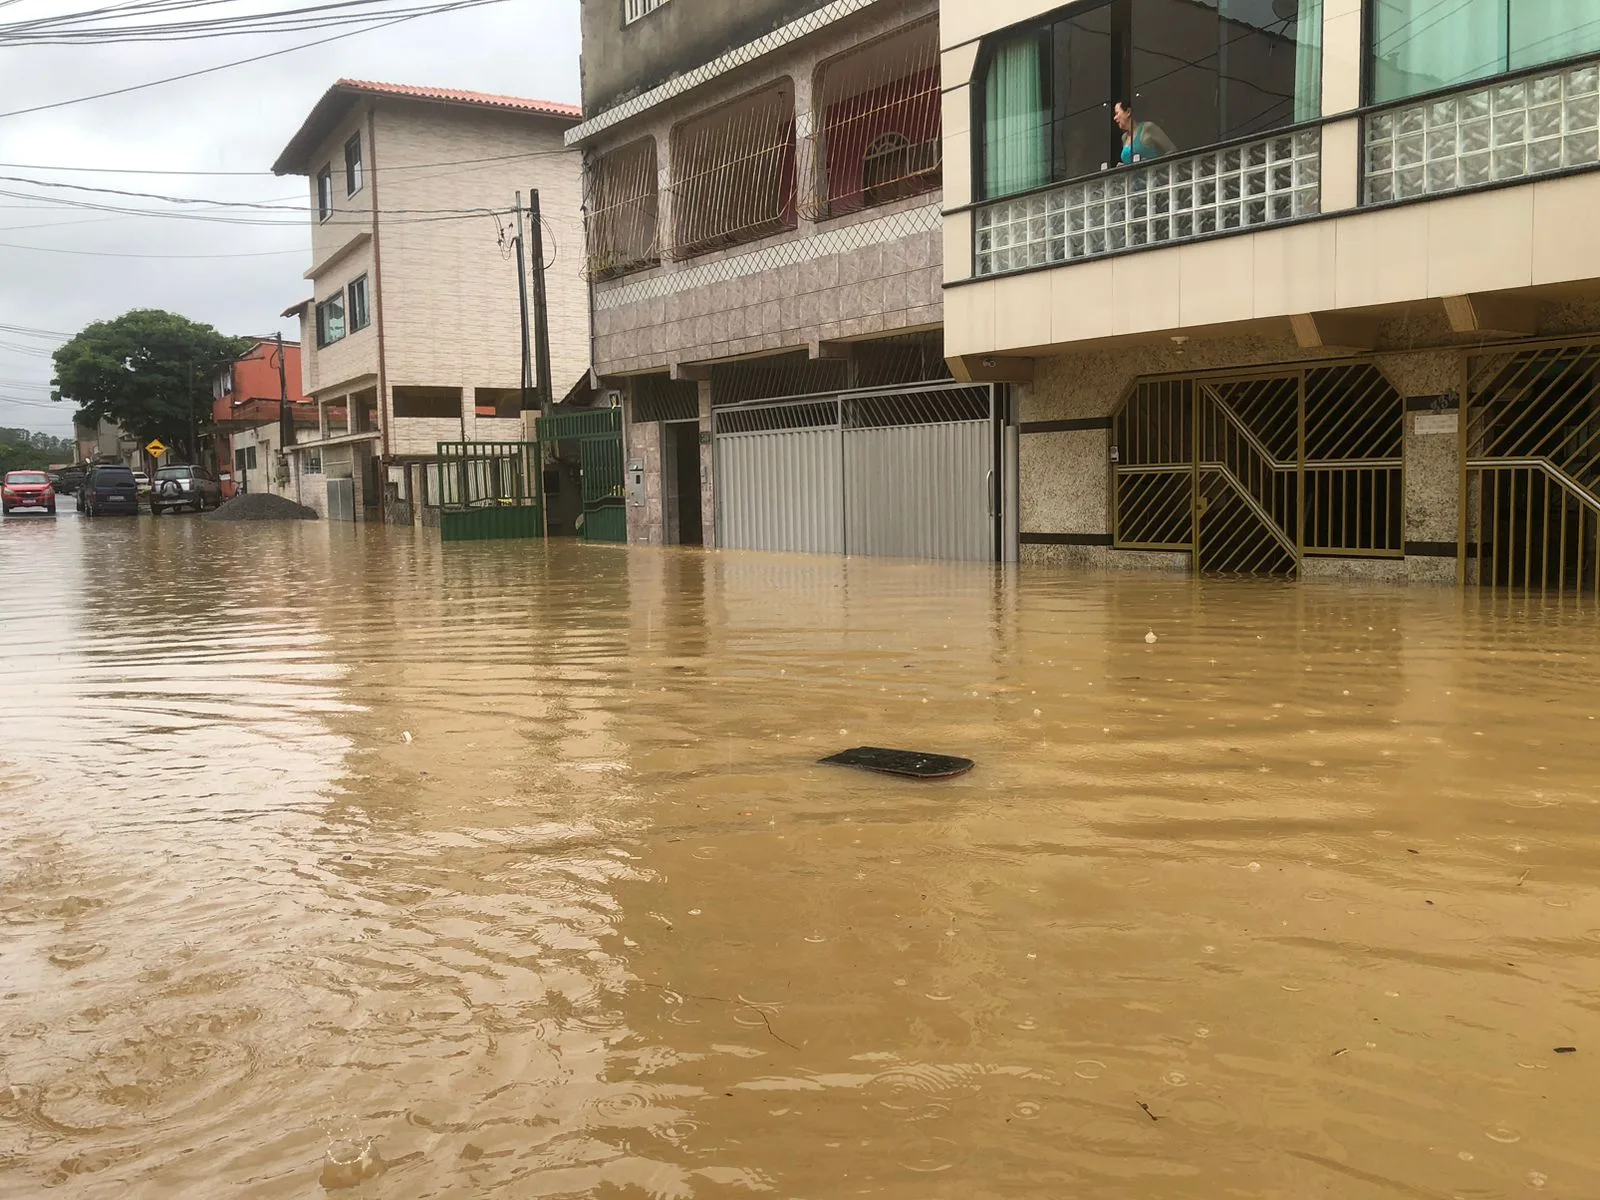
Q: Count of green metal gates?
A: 2